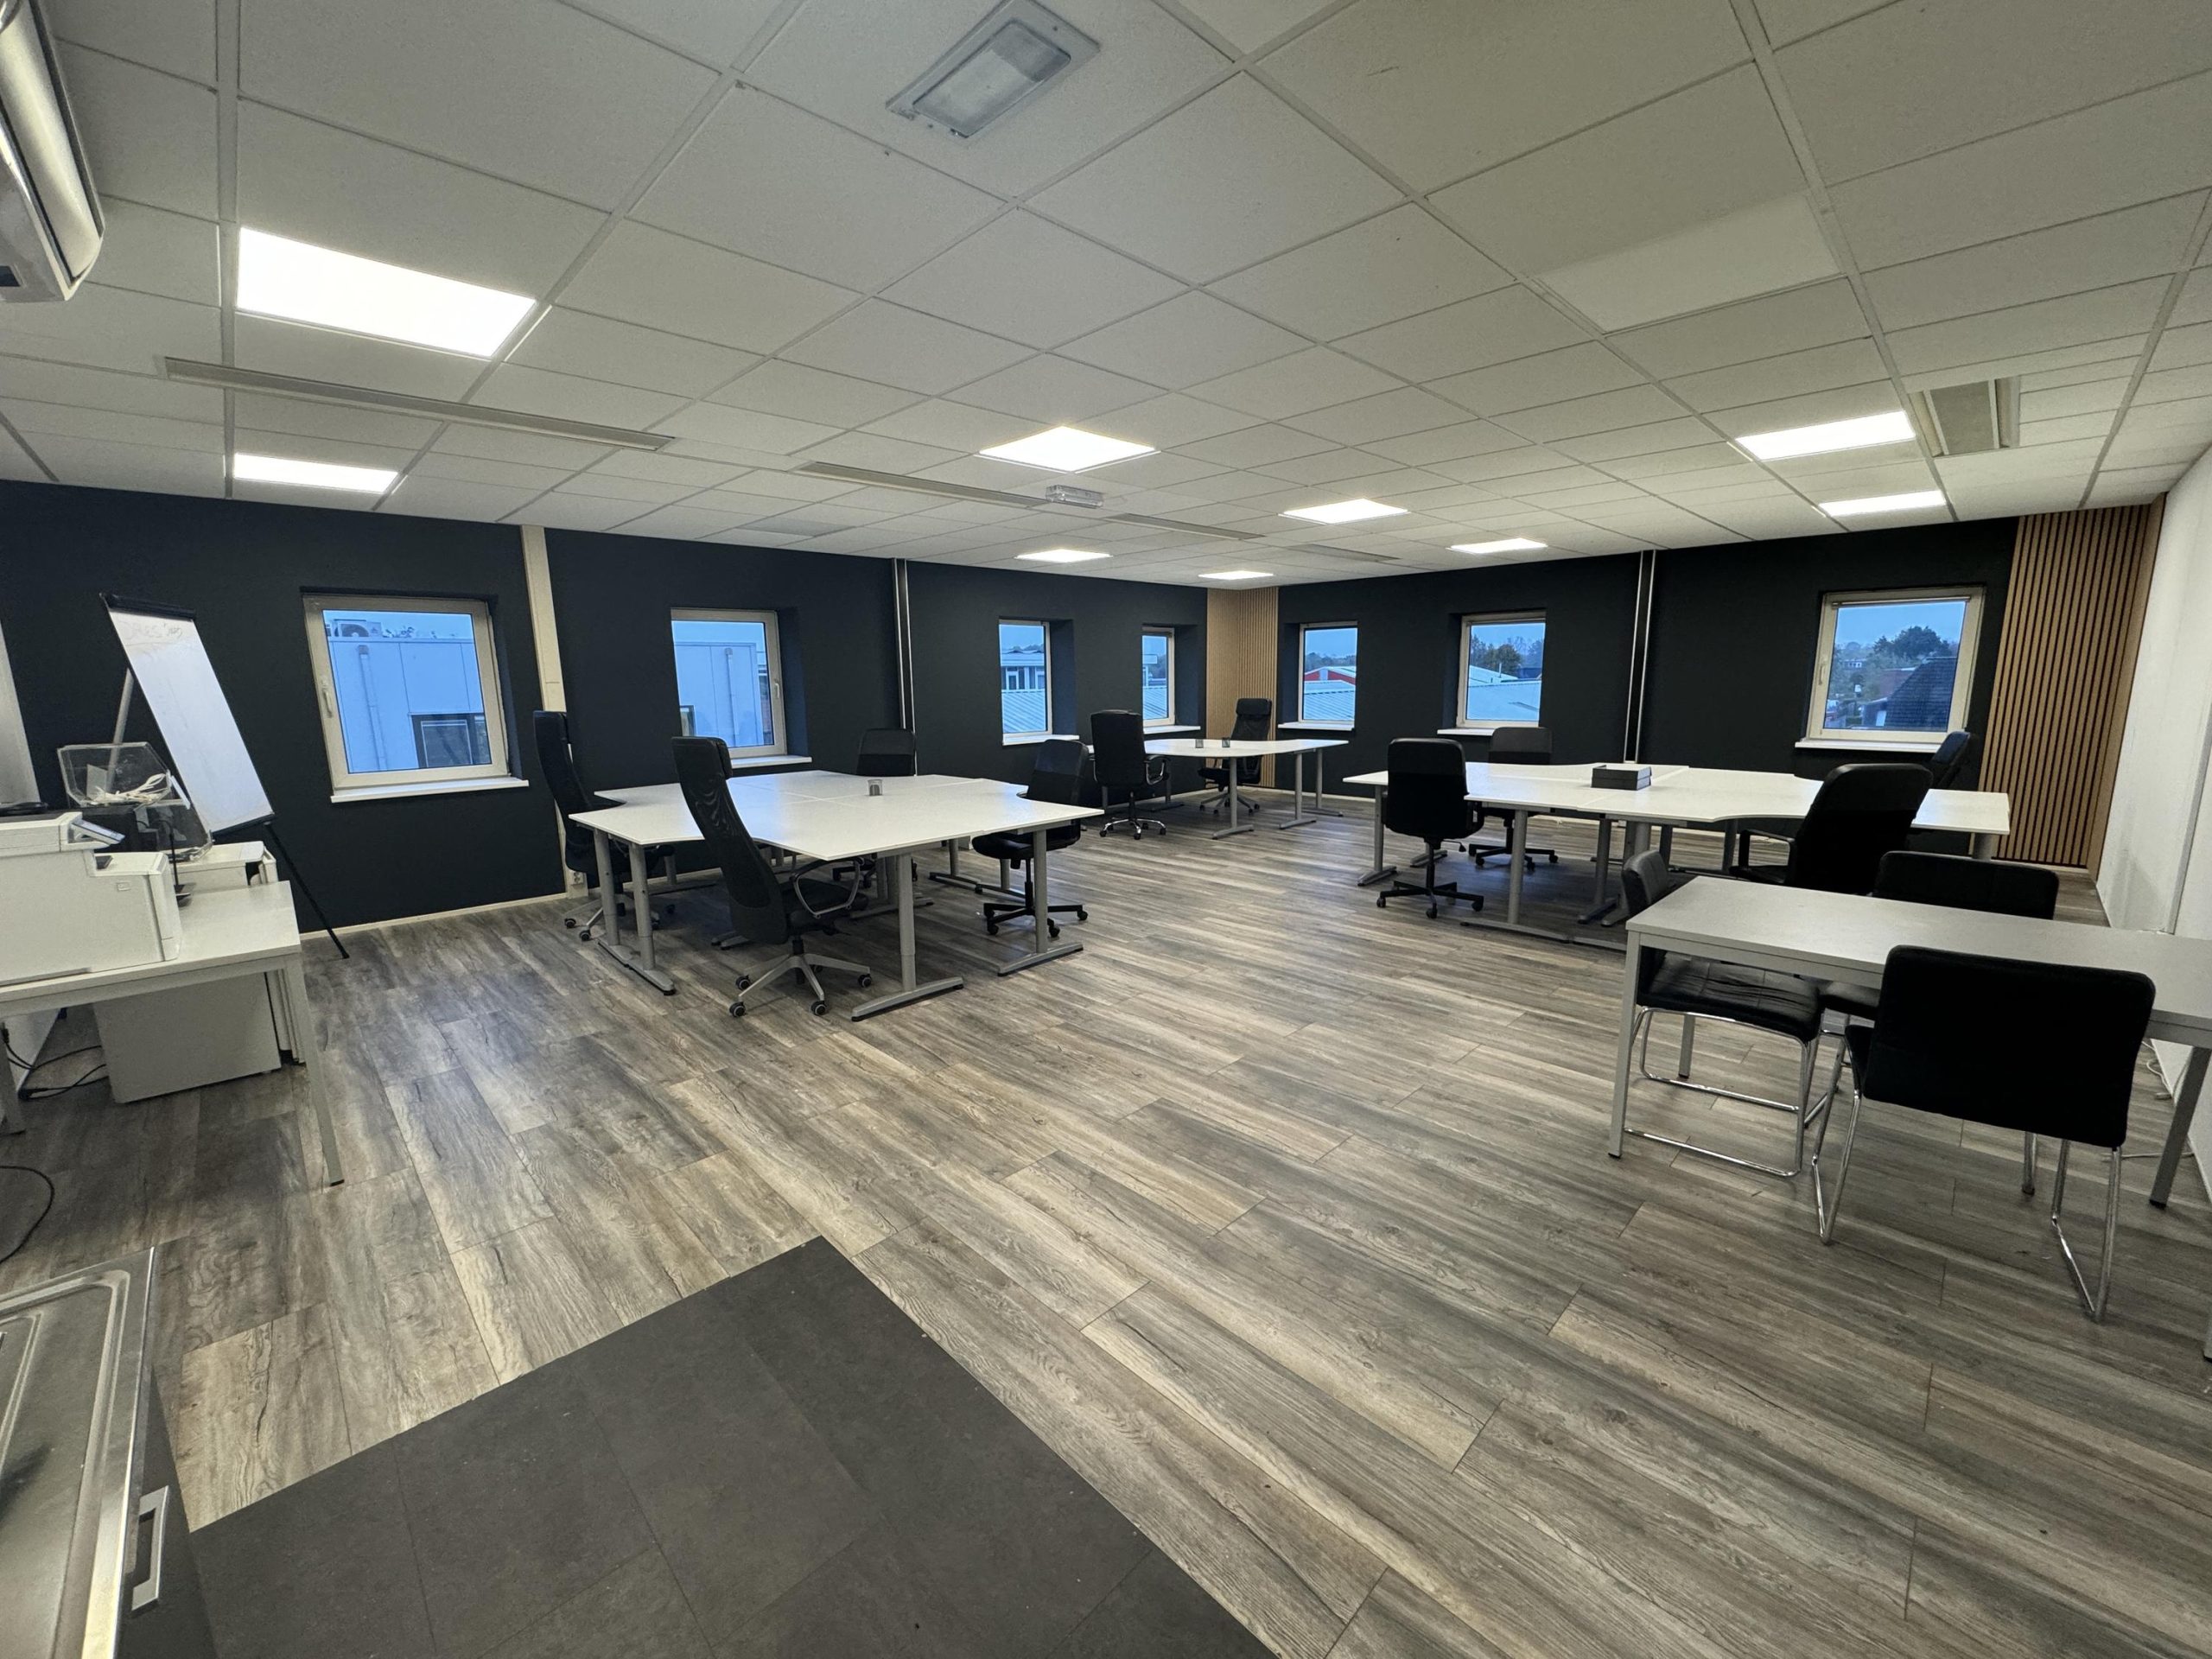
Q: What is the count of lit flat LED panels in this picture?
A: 9